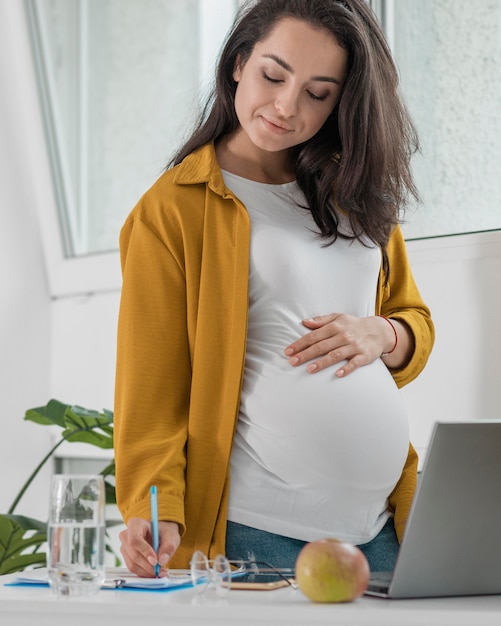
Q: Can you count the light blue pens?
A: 1